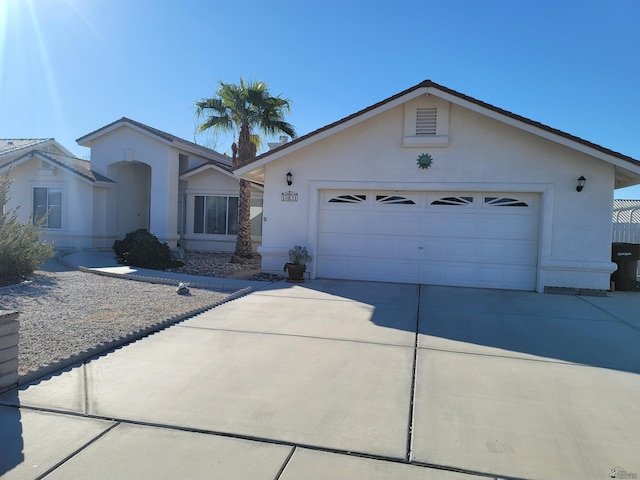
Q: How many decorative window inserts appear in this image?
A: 4